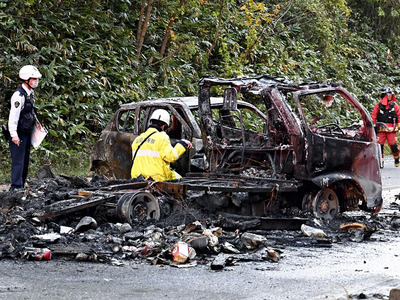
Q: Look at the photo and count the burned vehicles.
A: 2